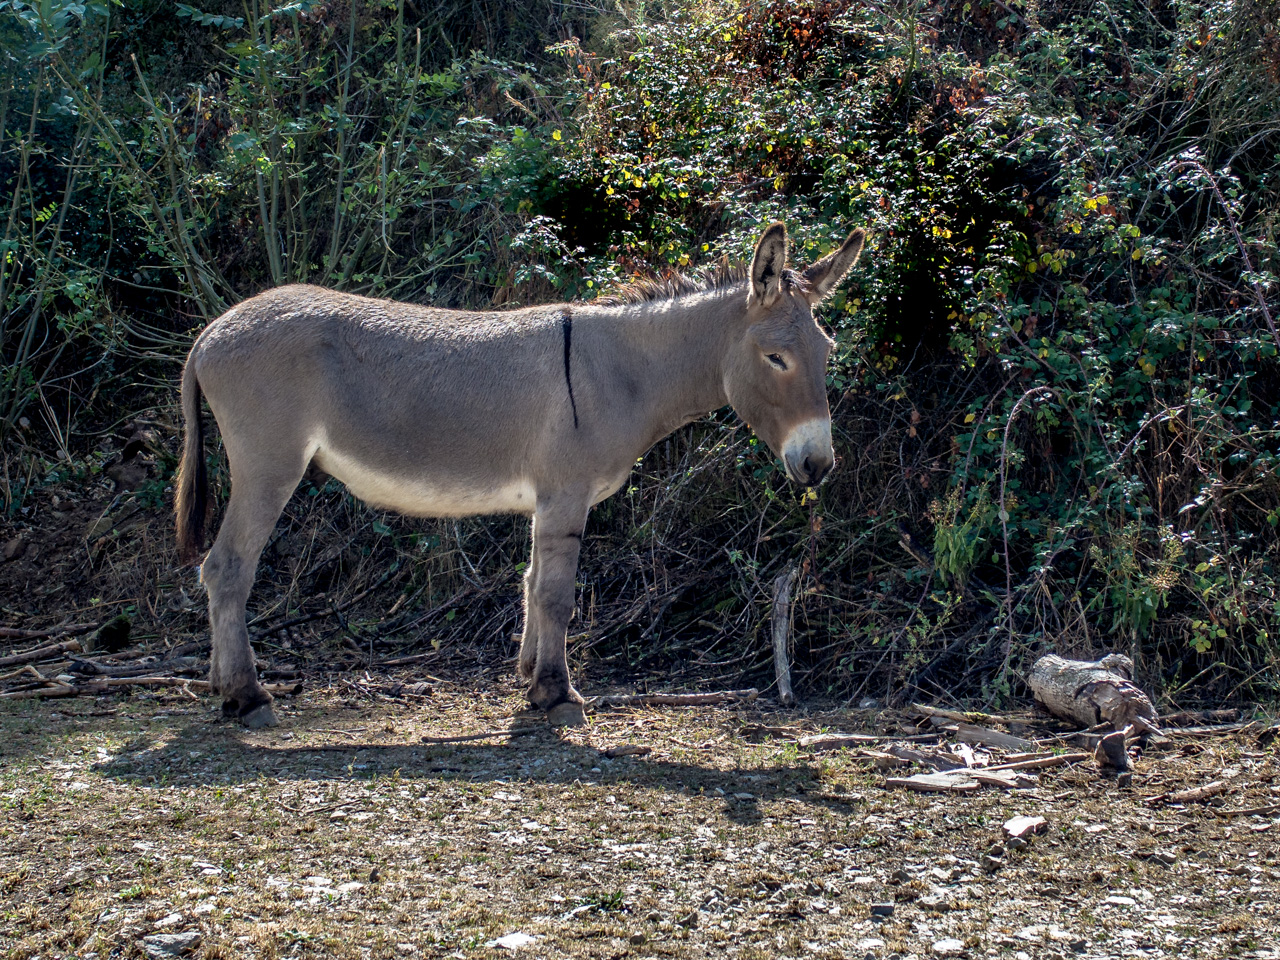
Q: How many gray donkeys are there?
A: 1